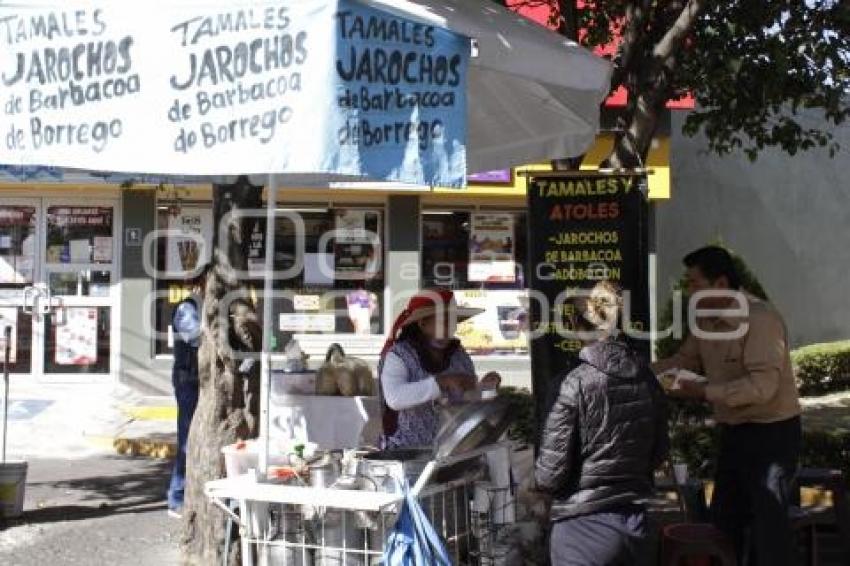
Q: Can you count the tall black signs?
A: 1